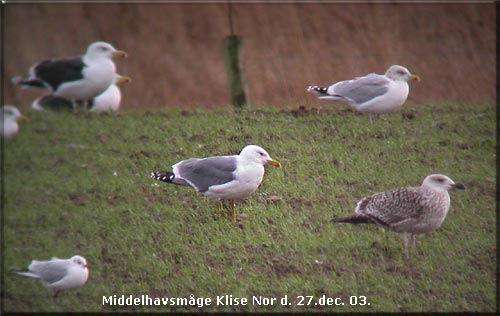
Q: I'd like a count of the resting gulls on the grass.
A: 7